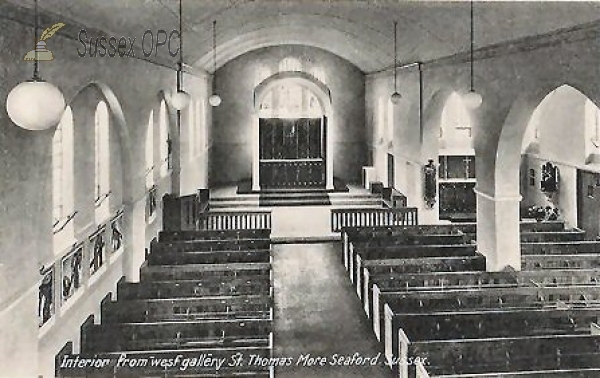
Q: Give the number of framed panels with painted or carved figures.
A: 5